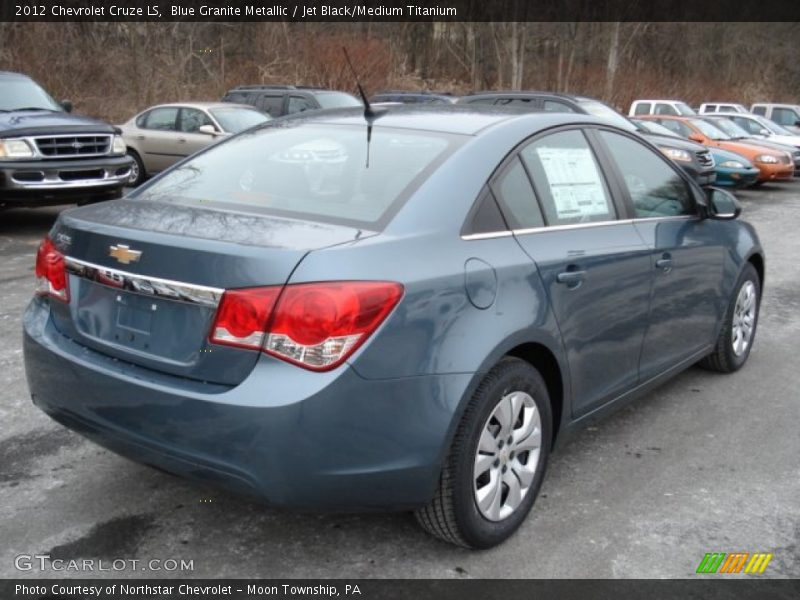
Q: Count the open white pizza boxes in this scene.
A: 0